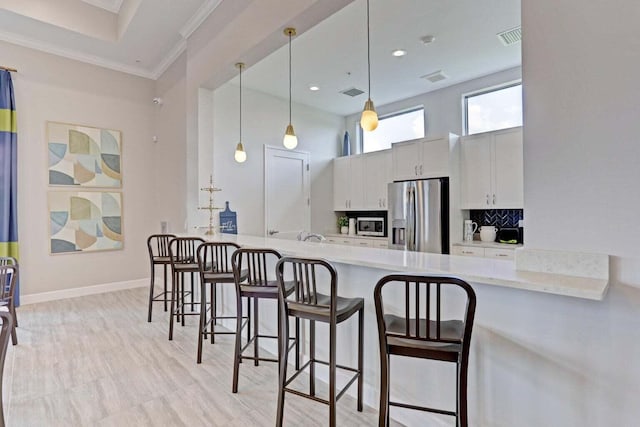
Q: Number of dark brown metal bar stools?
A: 6